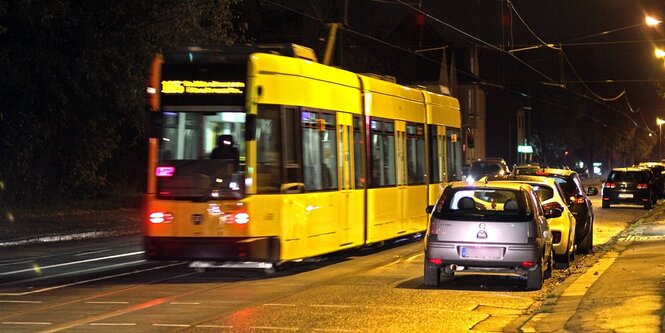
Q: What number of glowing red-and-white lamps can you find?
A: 2